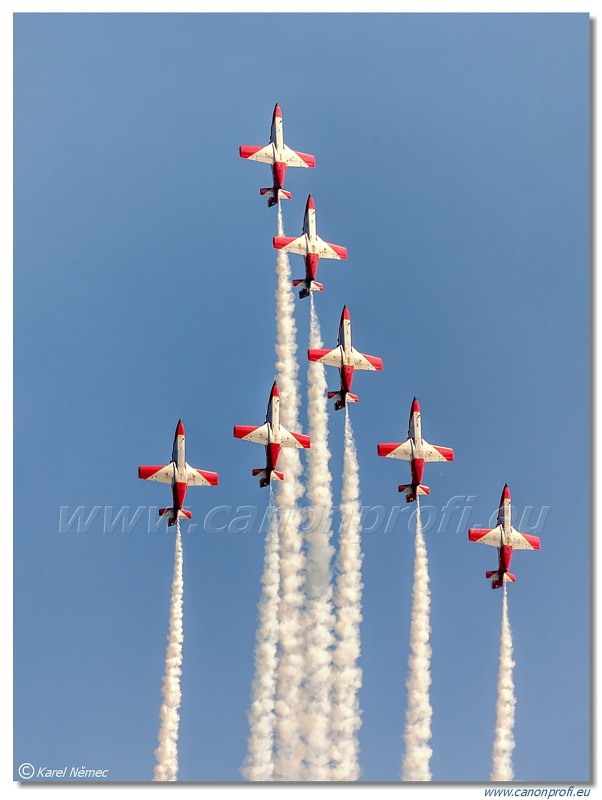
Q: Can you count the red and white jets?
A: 7